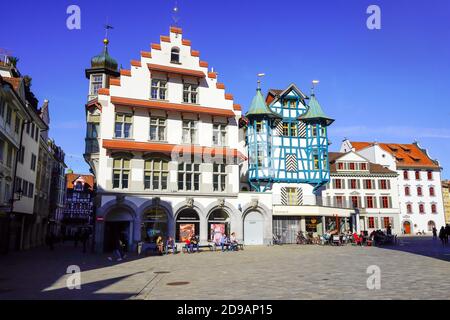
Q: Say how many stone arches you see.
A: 5